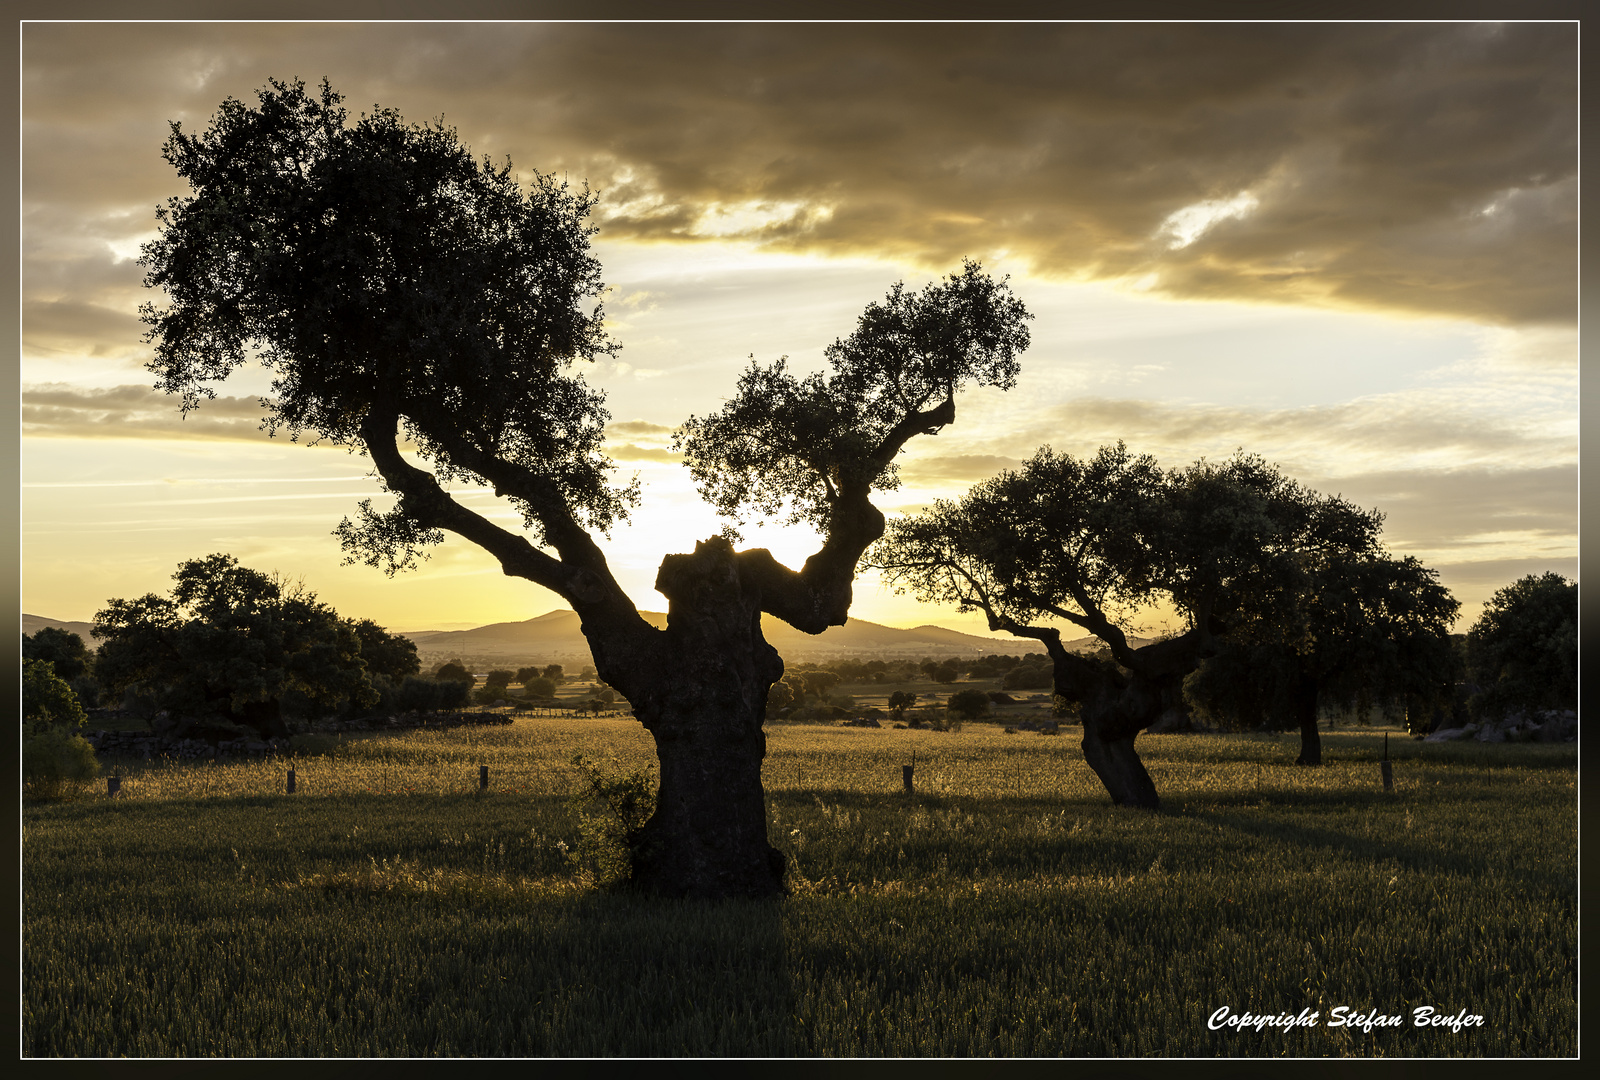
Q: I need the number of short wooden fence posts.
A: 5